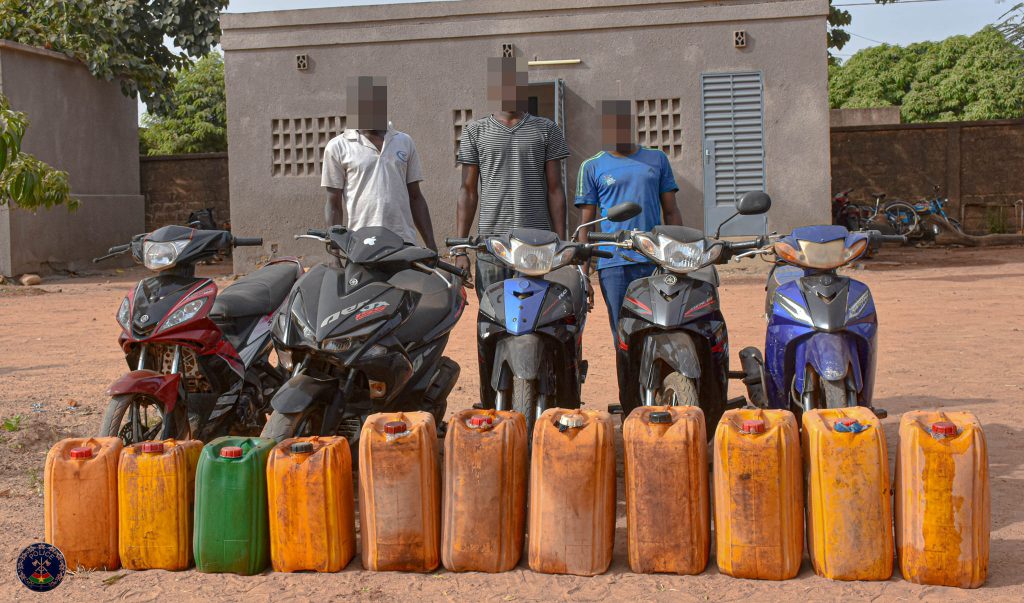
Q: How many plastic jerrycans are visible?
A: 11